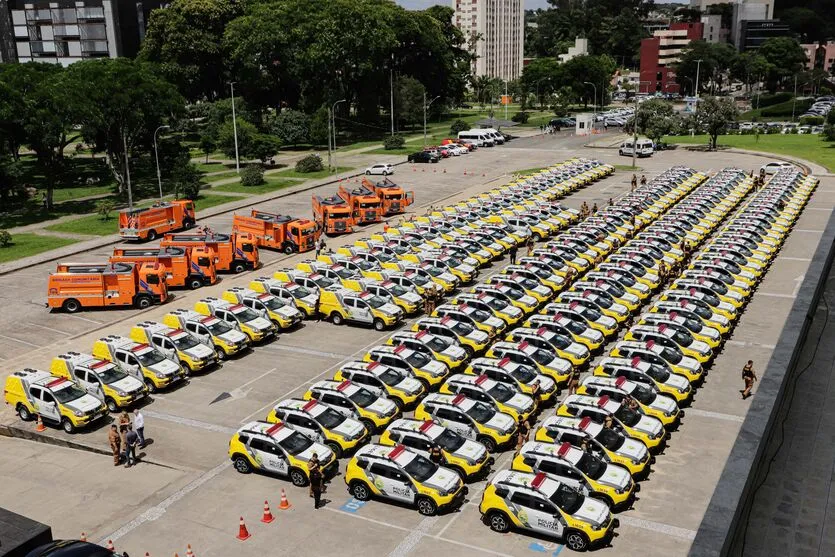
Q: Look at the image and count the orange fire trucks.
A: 8